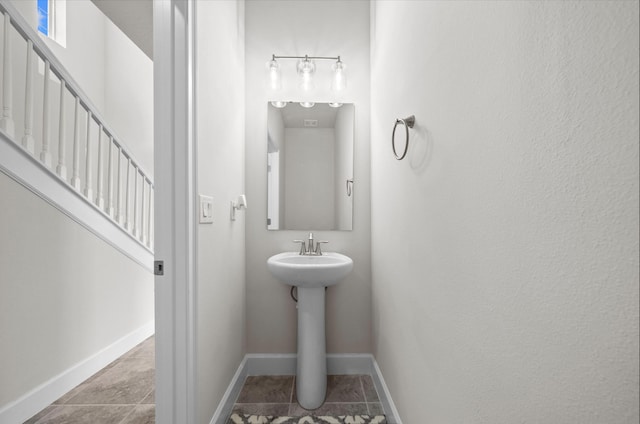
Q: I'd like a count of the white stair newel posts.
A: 13